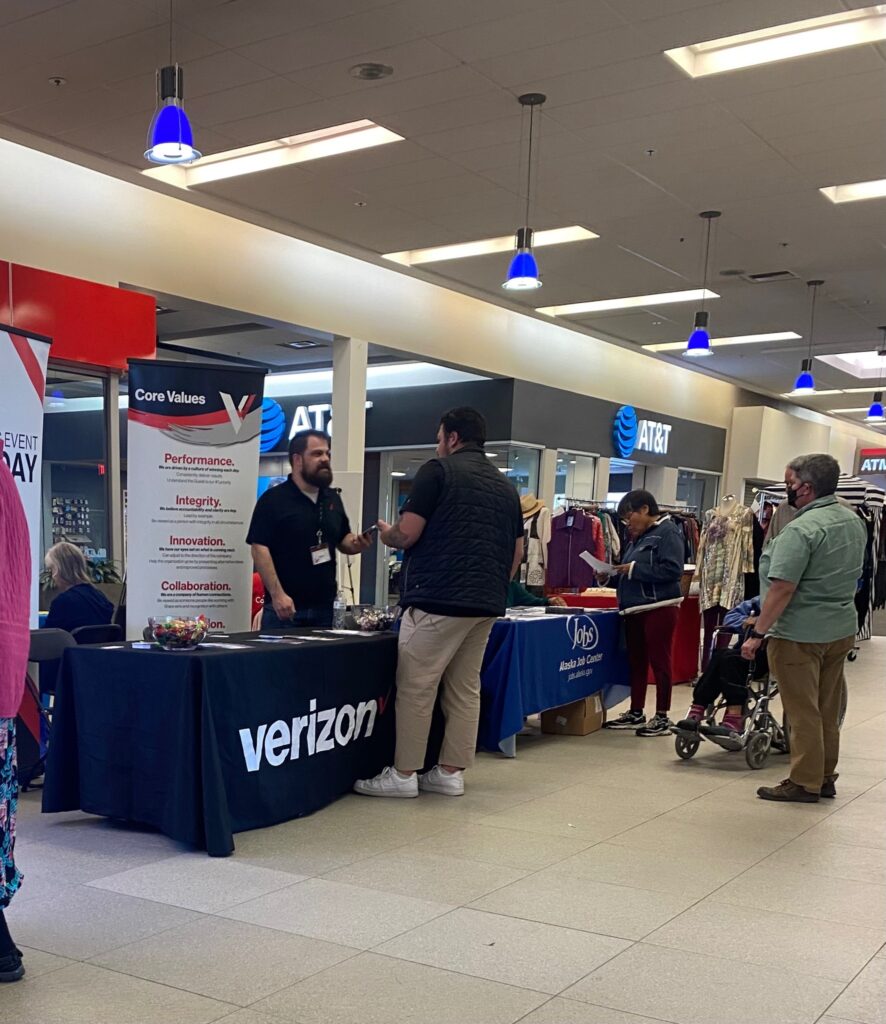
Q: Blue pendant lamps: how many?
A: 5